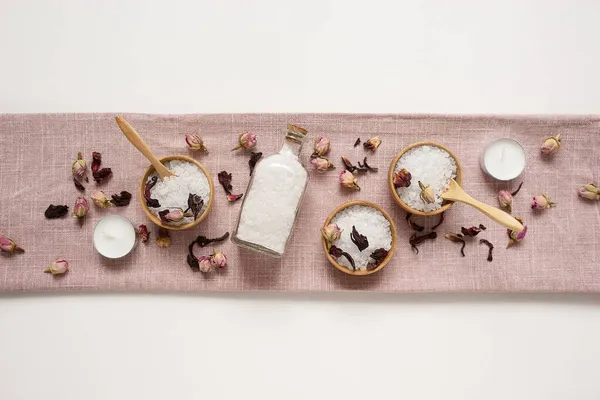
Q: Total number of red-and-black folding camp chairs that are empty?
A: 0